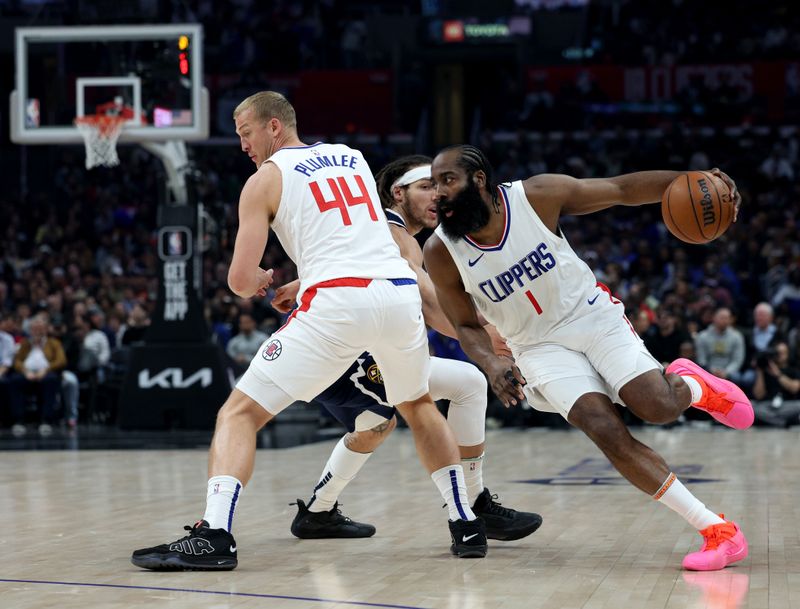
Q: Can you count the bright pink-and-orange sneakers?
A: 2